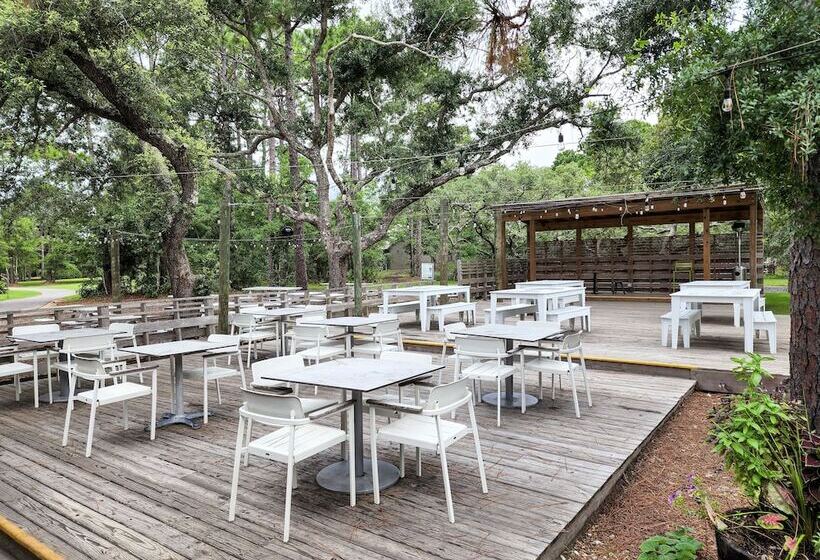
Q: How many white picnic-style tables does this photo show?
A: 5